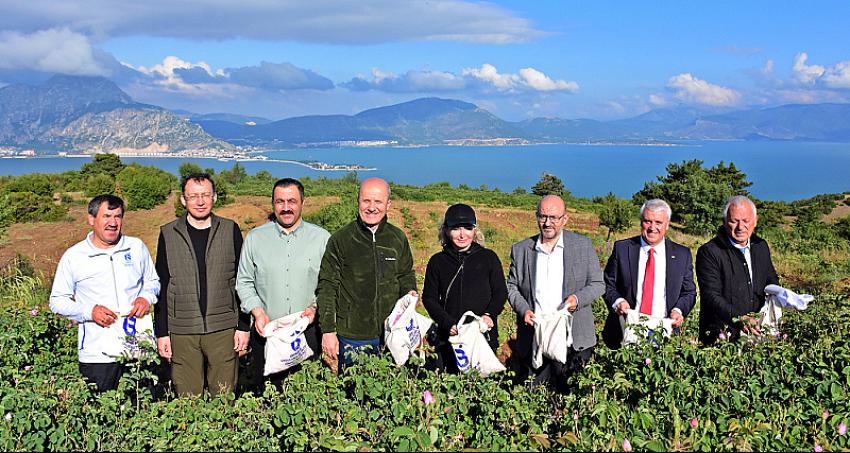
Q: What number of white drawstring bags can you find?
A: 7